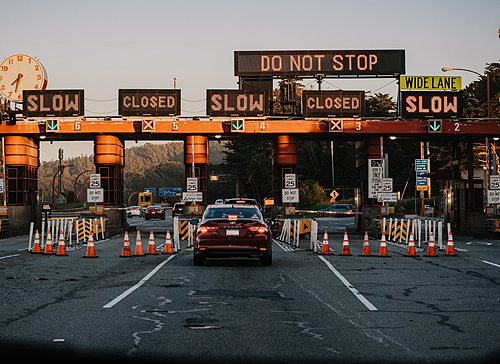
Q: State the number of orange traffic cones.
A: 15